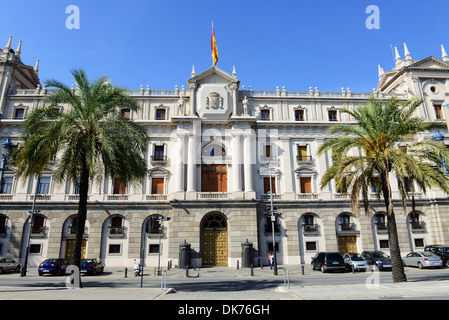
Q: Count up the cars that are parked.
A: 8